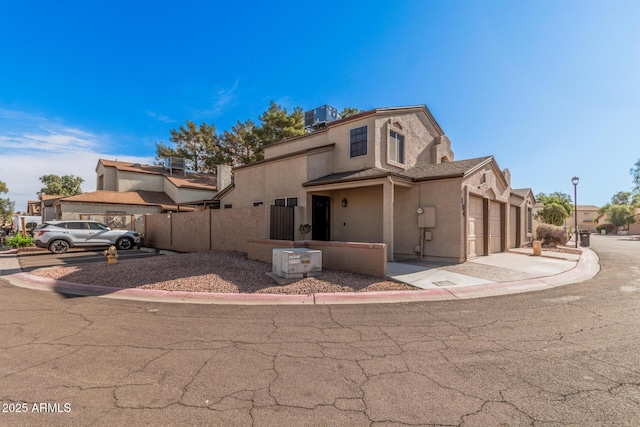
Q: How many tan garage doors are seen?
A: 3